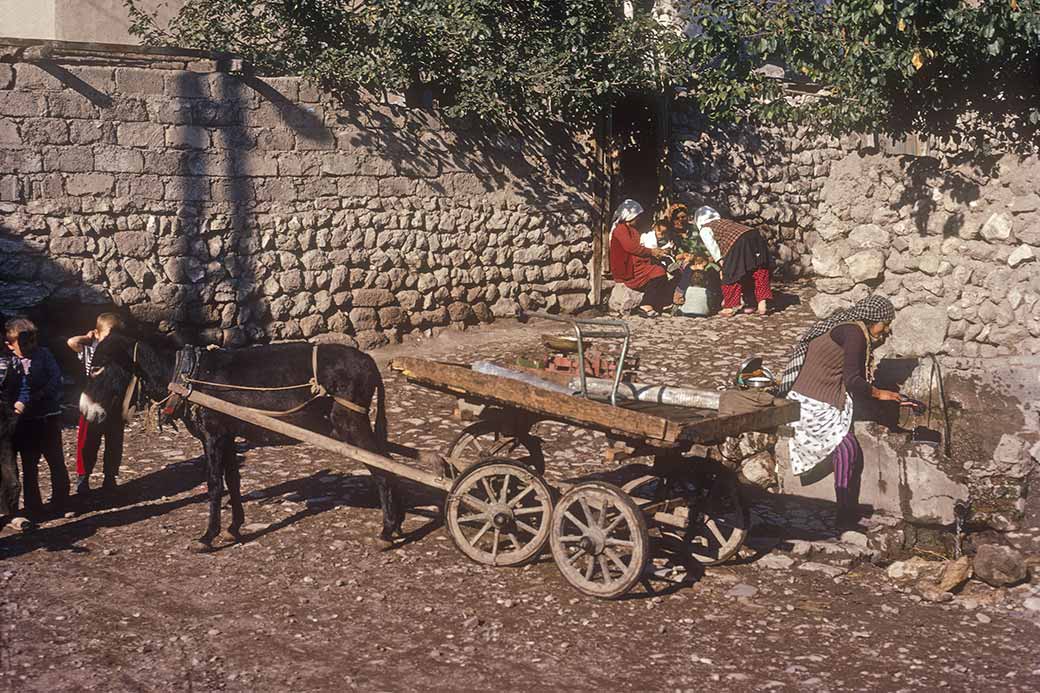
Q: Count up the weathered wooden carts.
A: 1